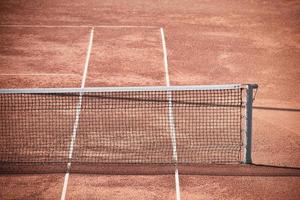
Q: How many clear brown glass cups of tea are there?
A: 0